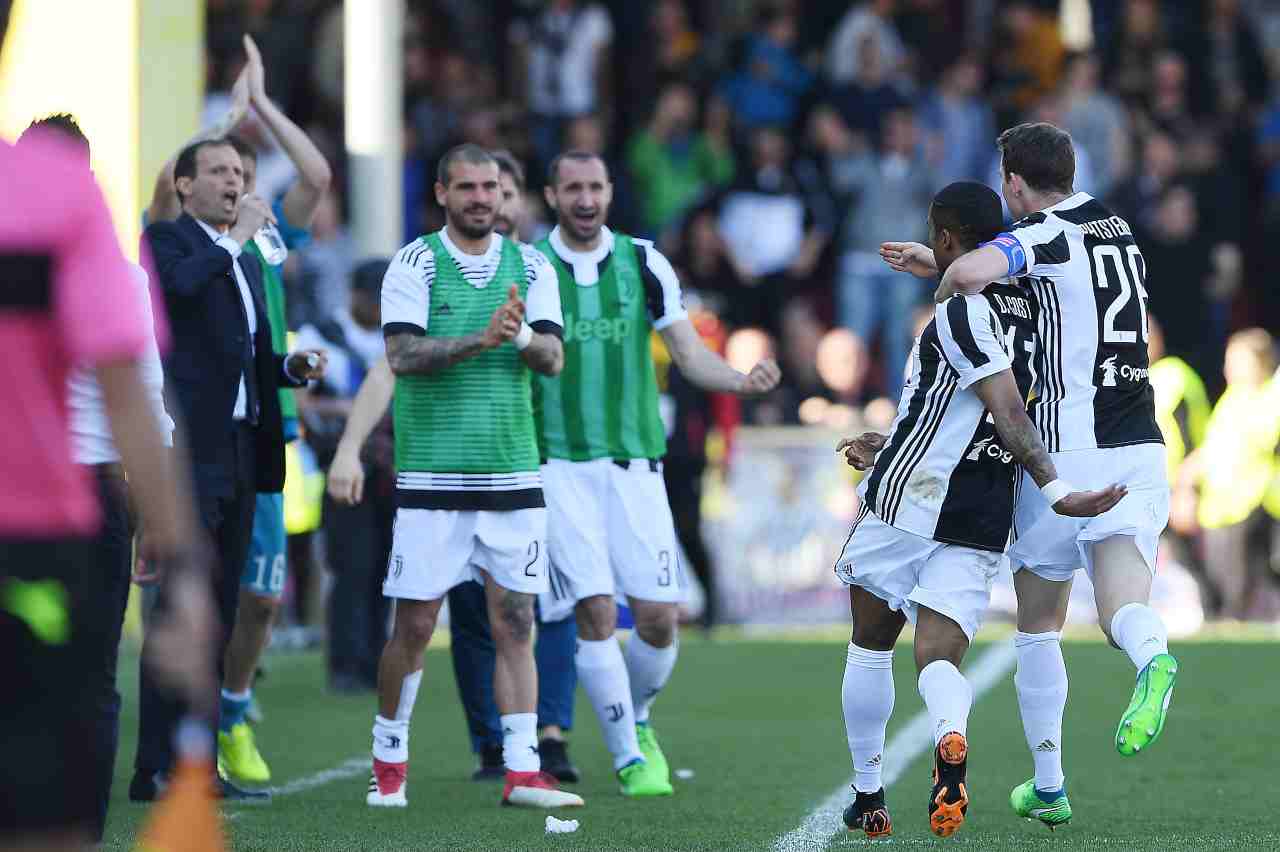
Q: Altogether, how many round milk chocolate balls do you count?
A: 0